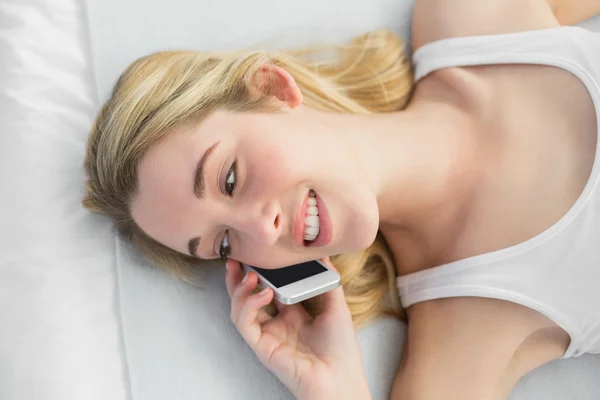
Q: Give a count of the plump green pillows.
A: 0